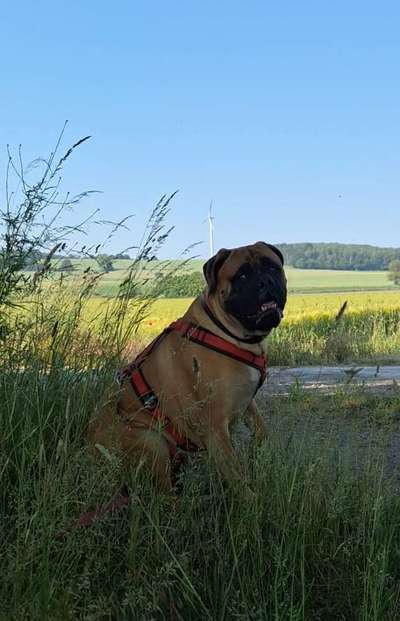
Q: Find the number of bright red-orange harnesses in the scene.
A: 1